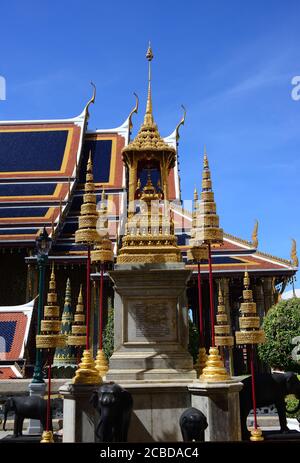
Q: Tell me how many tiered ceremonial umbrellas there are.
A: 8